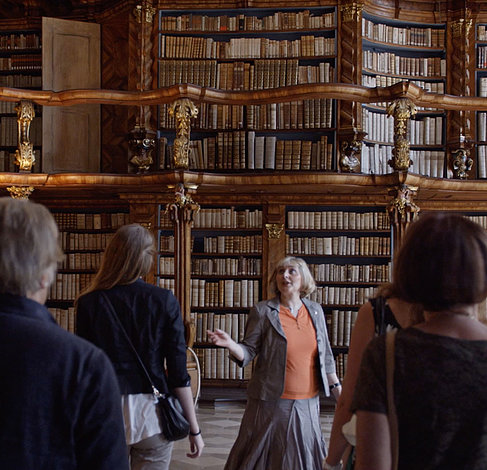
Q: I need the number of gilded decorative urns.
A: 3